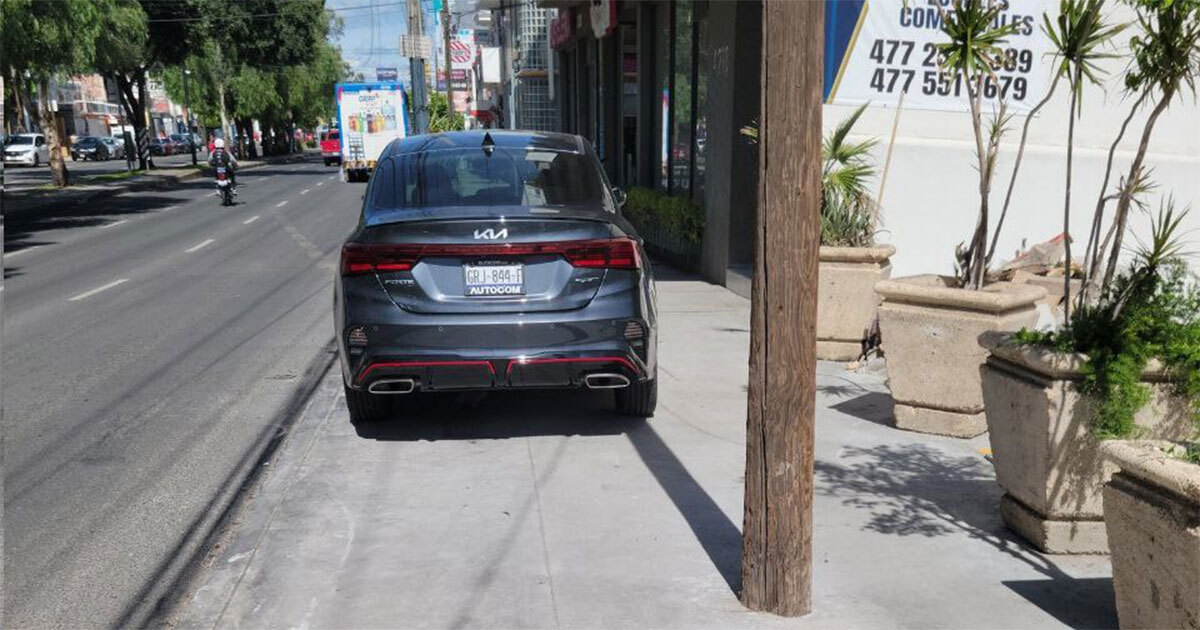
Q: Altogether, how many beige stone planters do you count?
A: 4